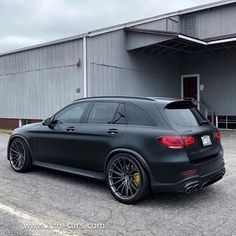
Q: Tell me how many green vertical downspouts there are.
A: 0